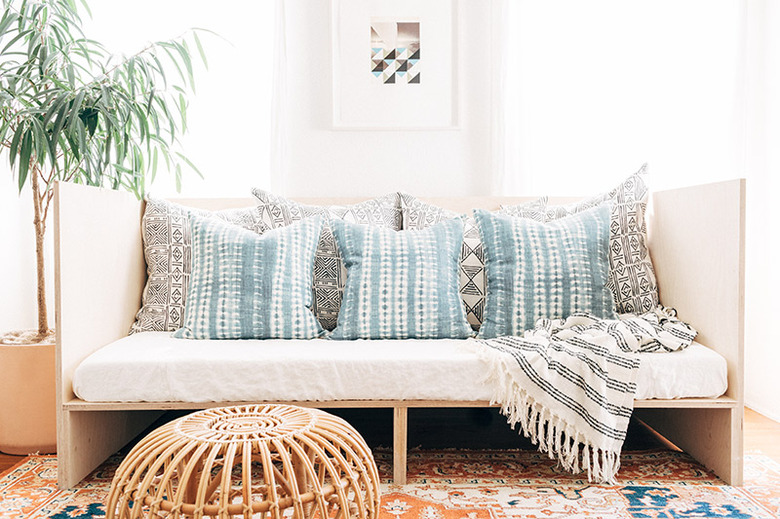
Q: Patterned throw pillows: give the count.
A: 7